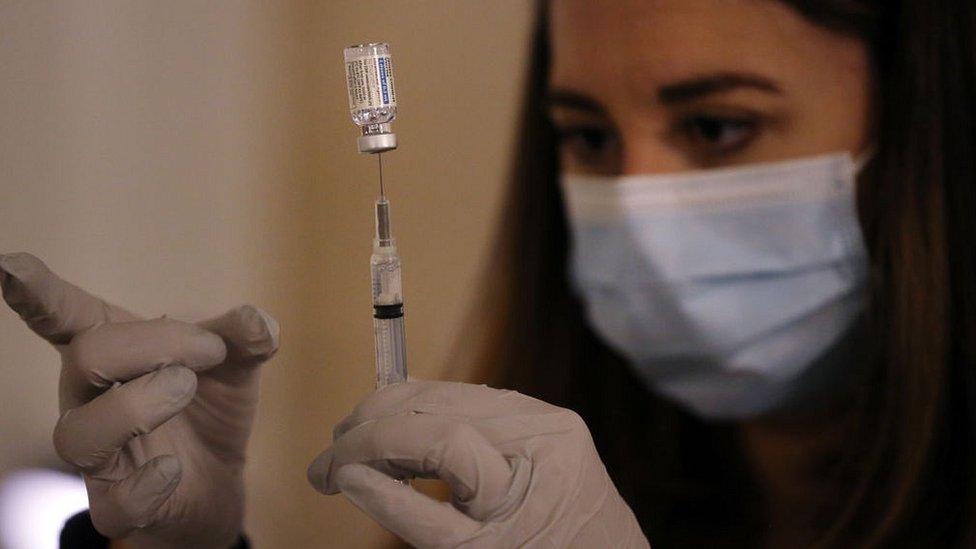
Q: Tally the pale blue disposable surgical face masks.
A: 1